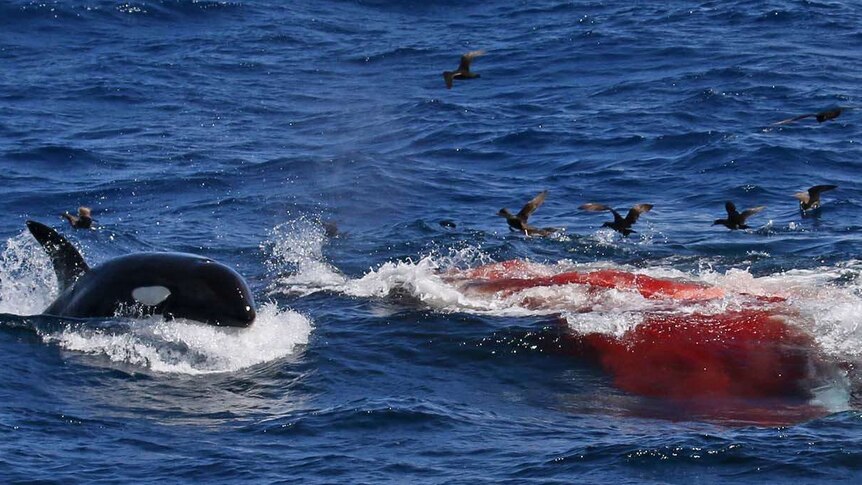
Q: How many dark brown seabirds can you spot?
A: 7